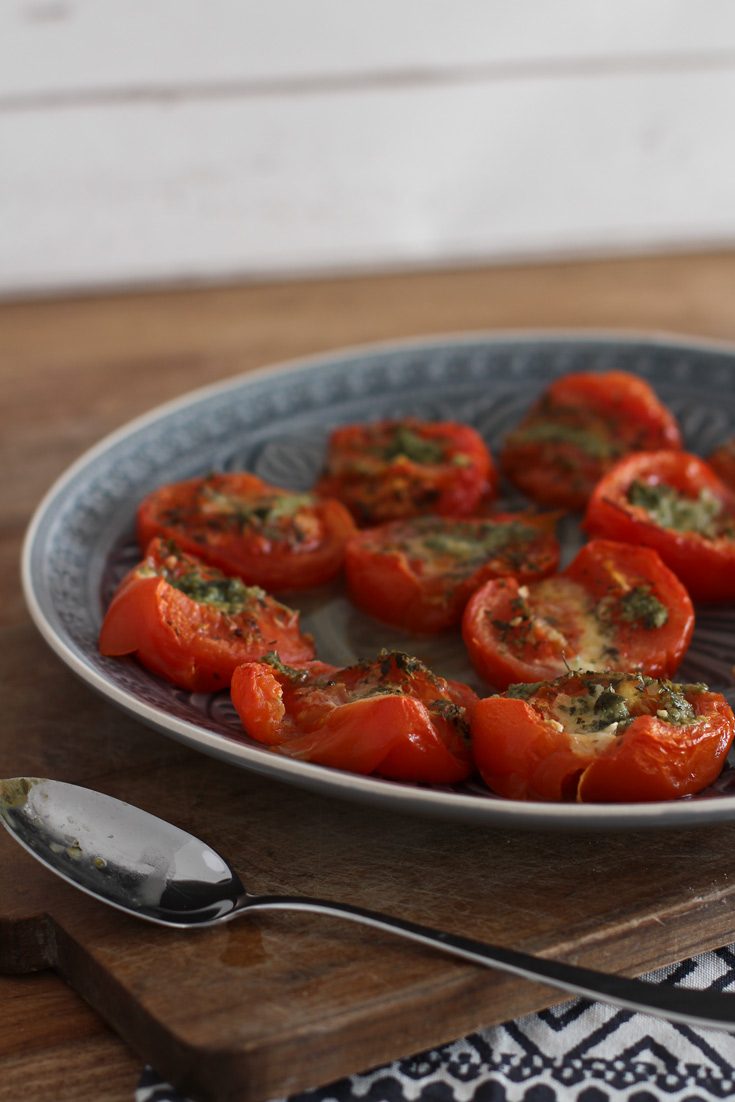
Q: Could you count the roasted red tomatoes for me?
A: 10